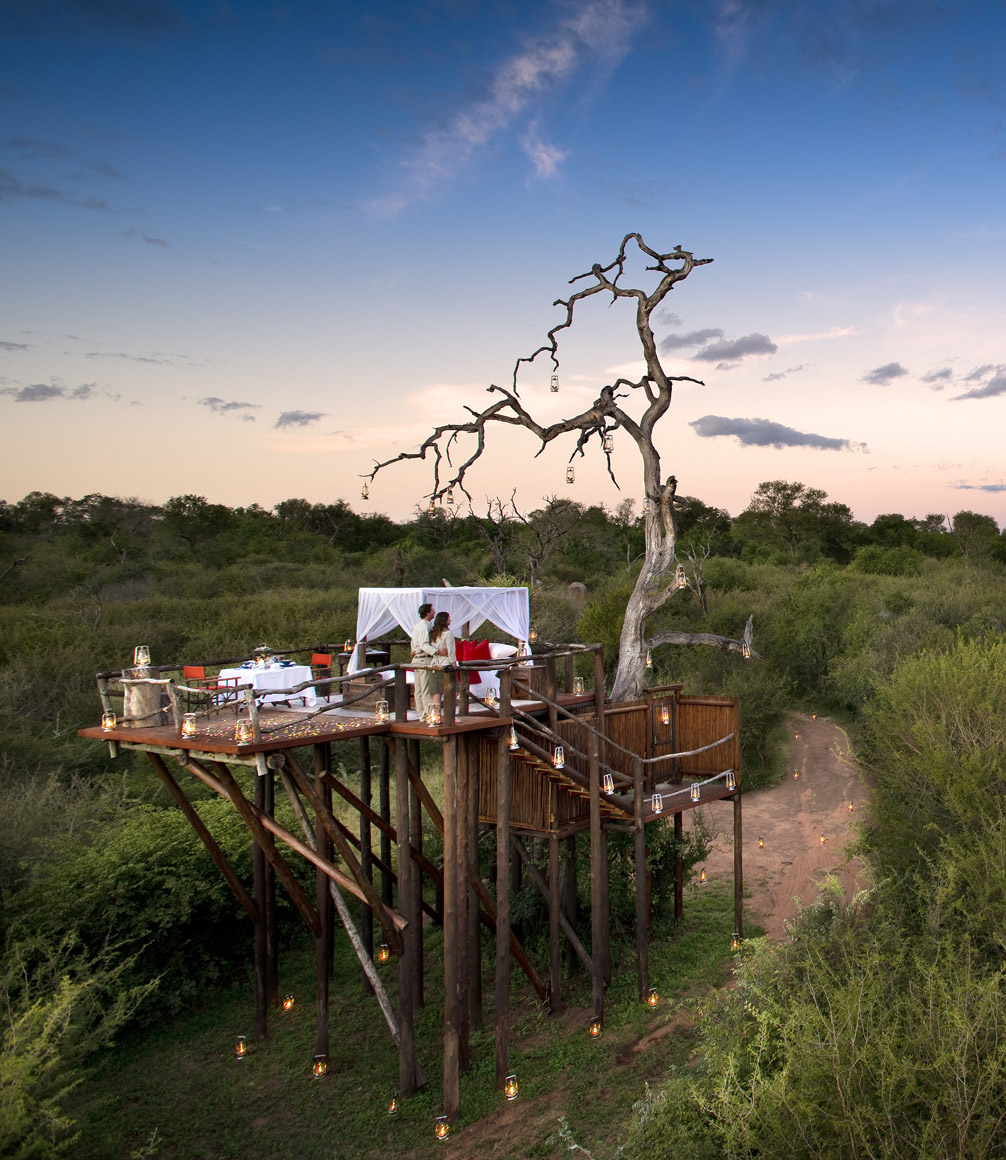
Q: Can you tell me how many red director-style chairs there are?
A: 2